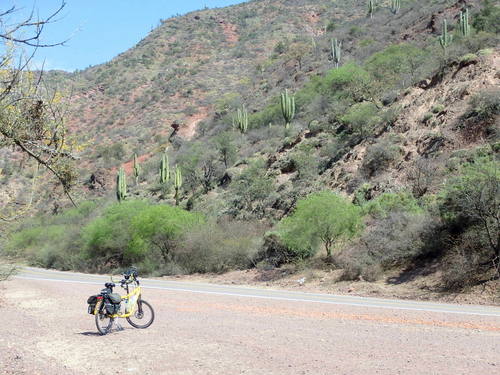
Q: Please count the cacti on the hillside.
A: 11